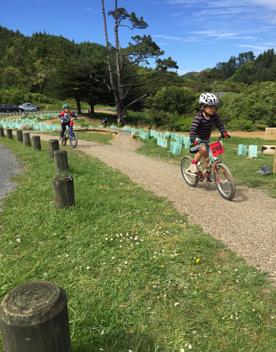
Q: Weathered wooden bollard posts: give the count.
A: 9